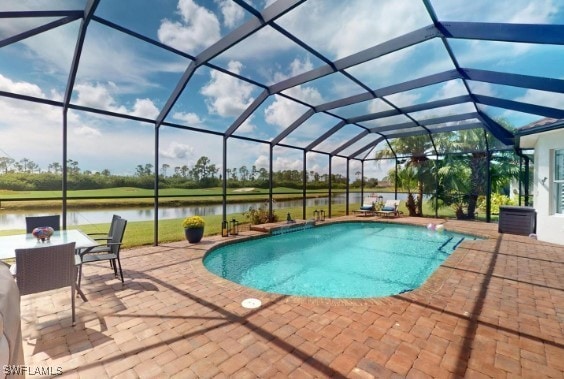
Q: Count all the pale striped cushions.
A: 2